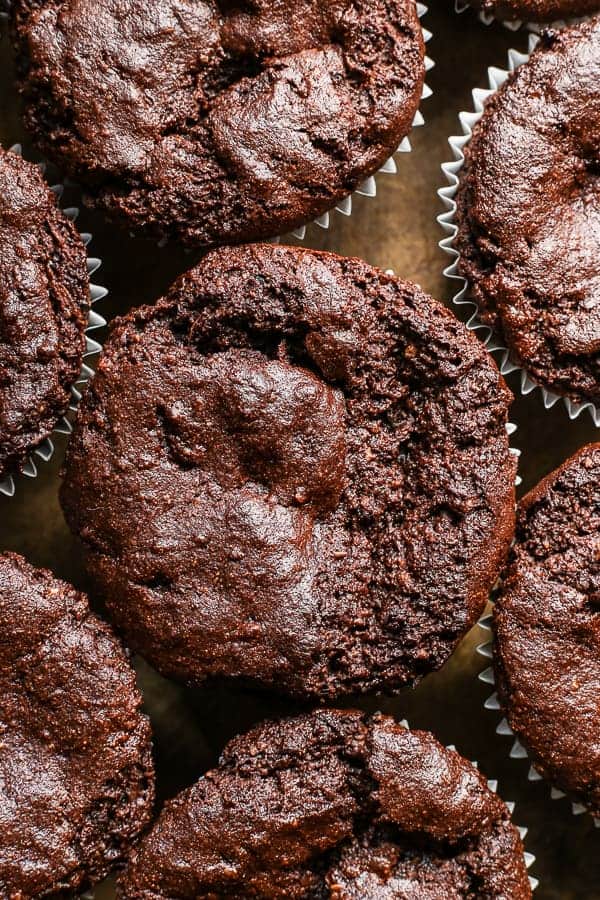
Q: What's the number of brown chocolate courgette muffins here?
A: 8